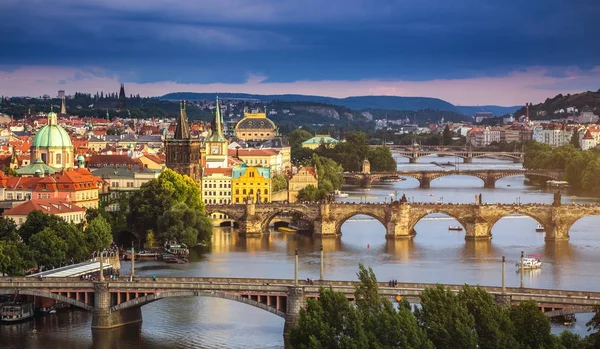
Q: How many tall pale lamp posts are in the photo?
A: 6